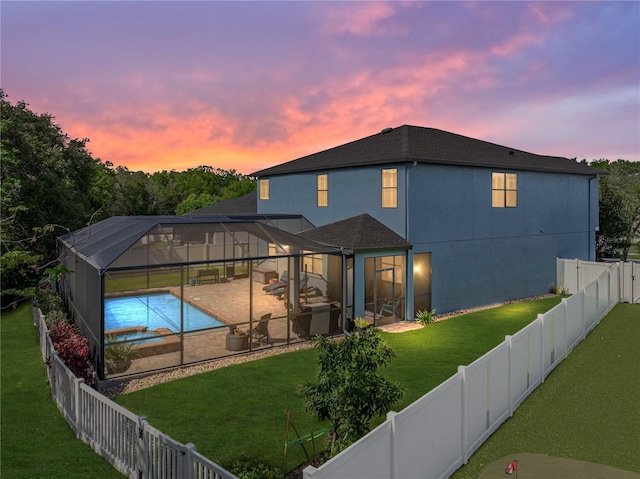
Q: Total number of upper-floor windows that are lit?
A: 4